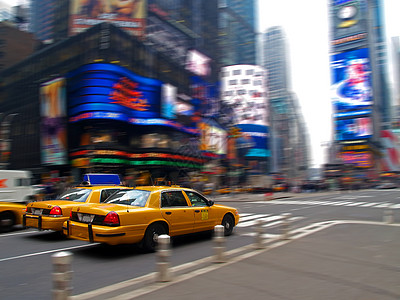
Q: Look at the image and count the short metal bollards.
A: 6